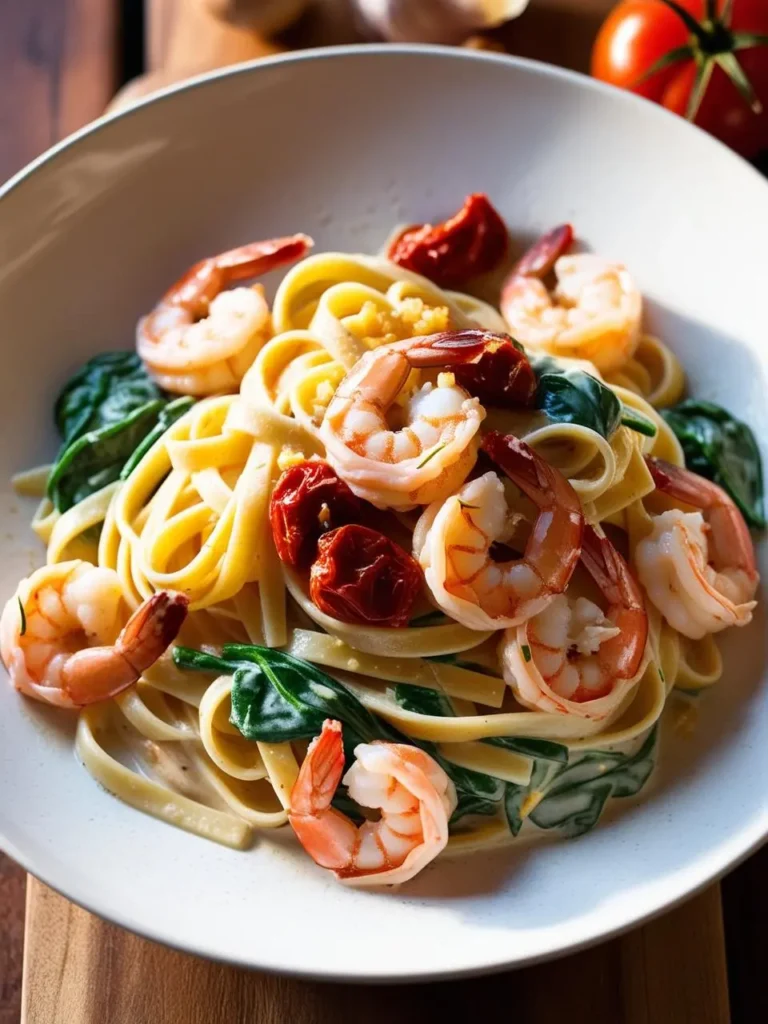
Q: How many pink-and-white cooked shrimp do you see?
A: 8